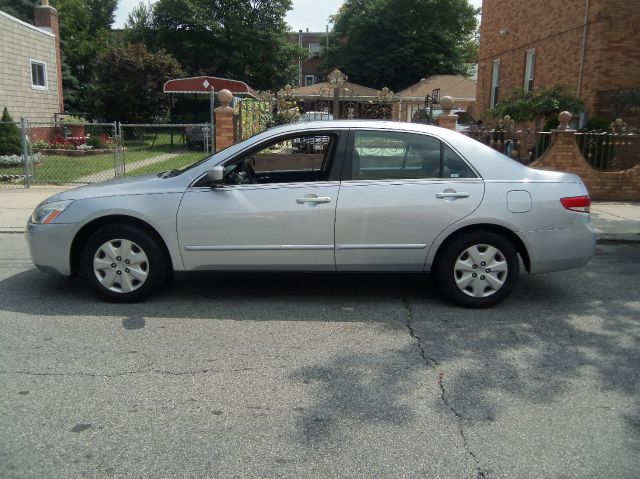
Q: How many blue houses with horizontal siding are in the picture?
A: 0